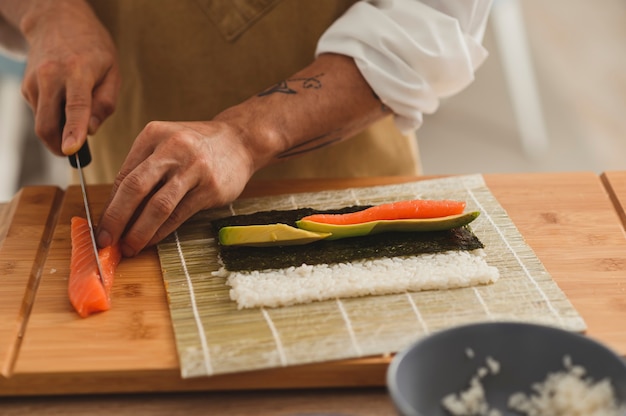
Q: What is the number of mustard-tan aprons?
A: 1